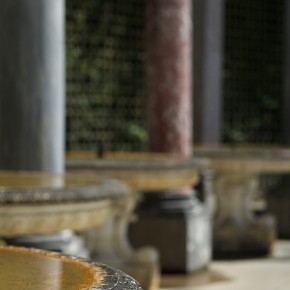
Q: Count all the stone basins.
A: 4